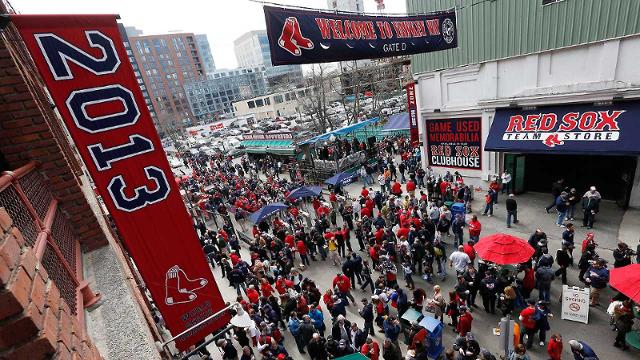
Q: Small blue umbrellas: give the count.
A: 3